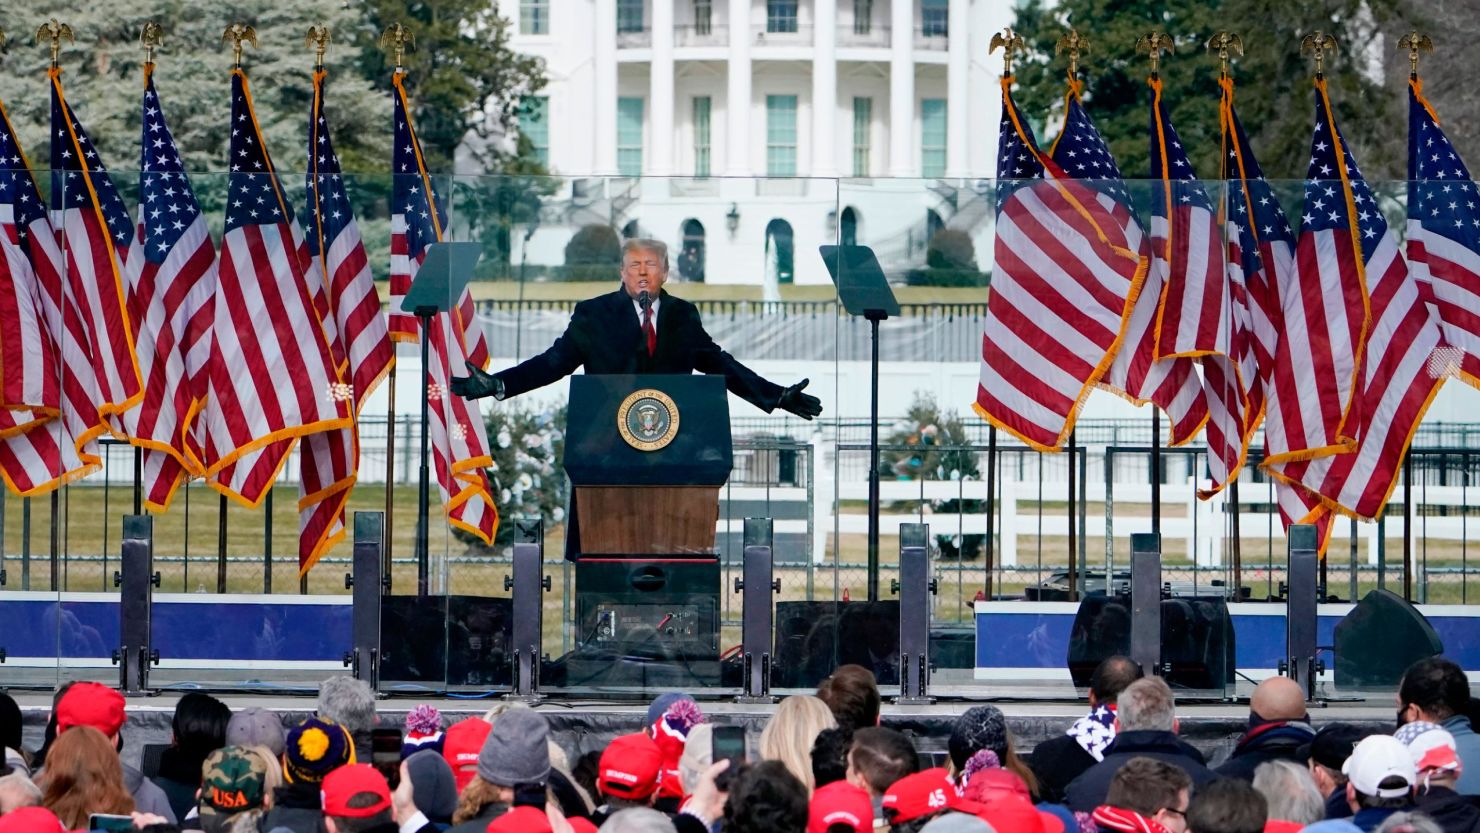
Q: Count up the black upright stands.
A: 7